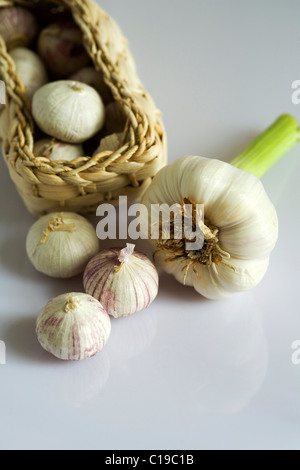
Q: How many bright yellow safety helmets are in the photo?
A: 0